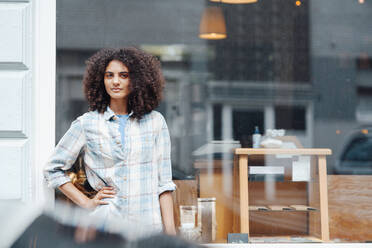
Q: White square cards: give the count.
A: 1